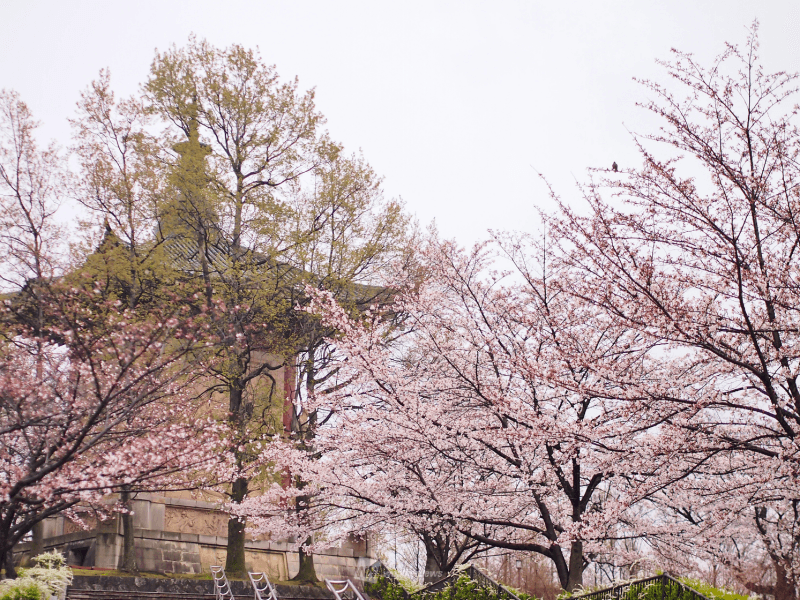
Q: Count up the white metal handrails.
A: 3